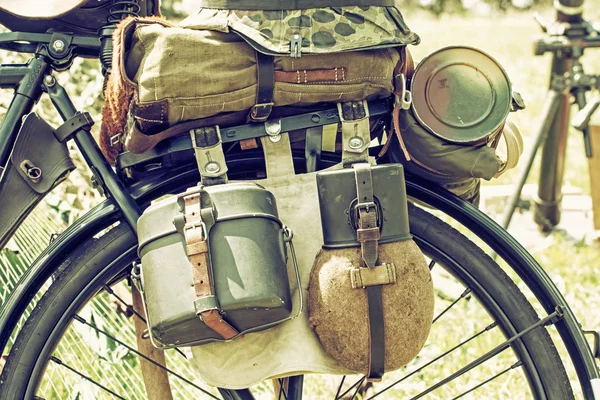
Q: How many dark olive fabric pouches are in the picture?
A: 1